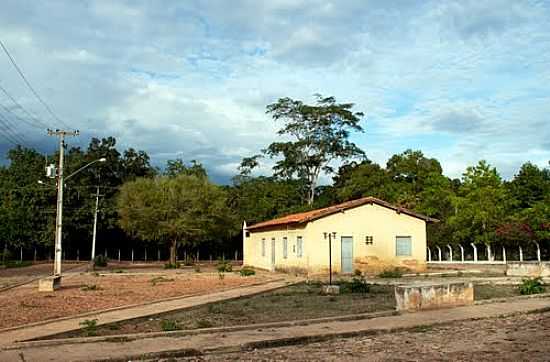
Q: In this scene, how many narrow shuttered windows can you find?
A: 3